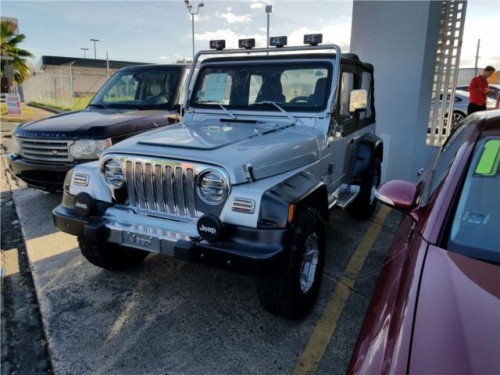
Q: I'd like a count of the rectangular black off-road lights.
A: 4